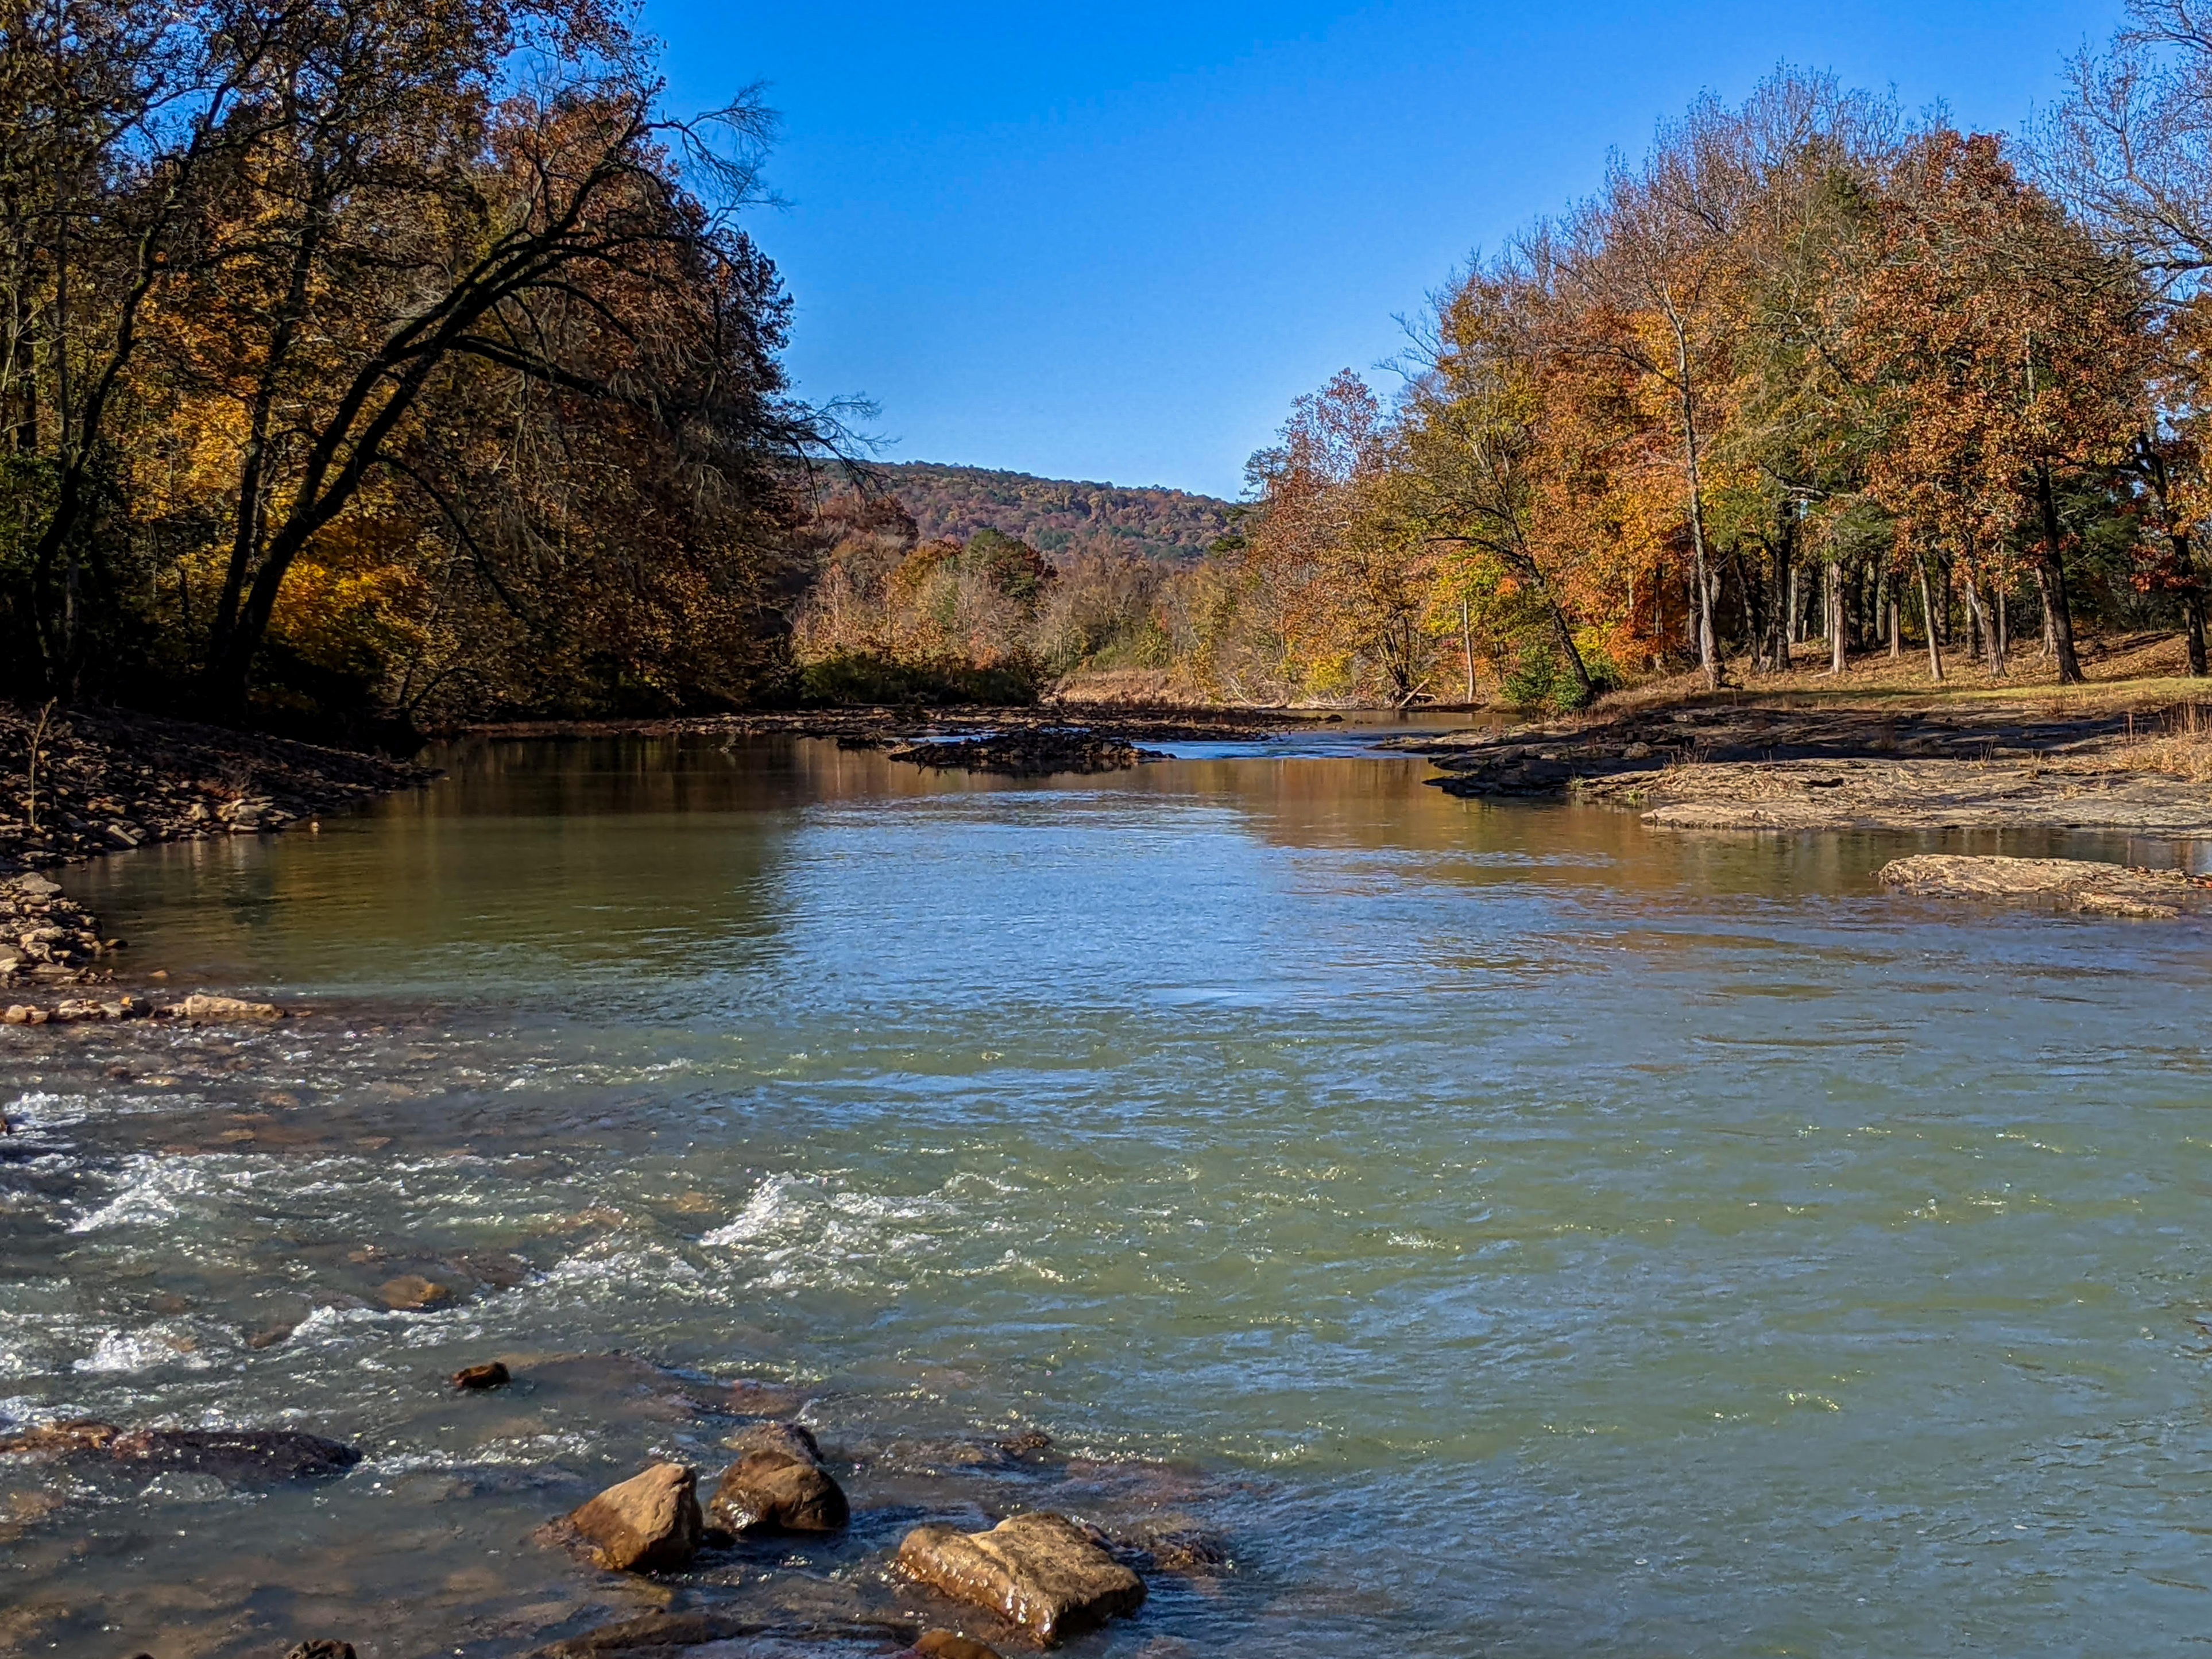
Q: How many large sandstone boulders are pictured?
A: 3